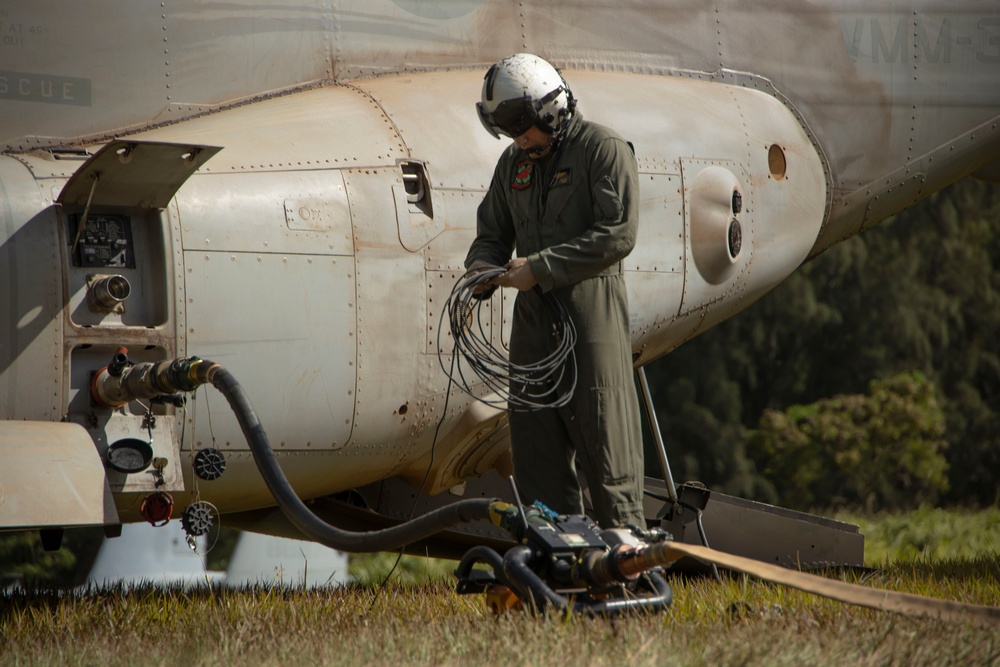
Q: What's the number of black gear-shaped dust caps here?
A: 2